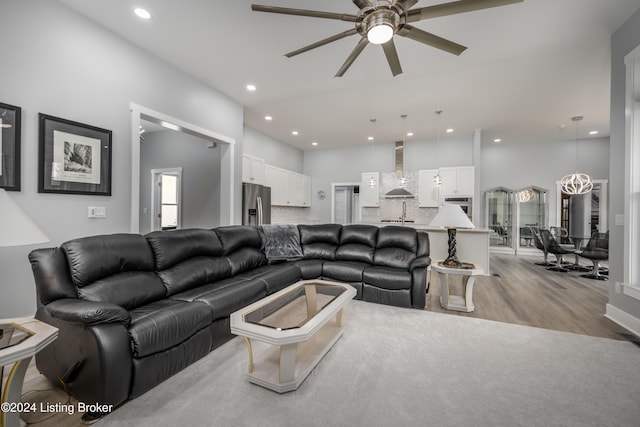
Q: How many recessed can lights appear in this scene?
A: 10